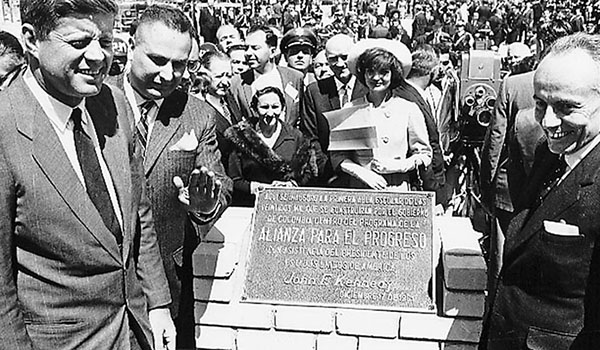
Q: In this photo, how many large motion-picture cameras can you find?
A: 1